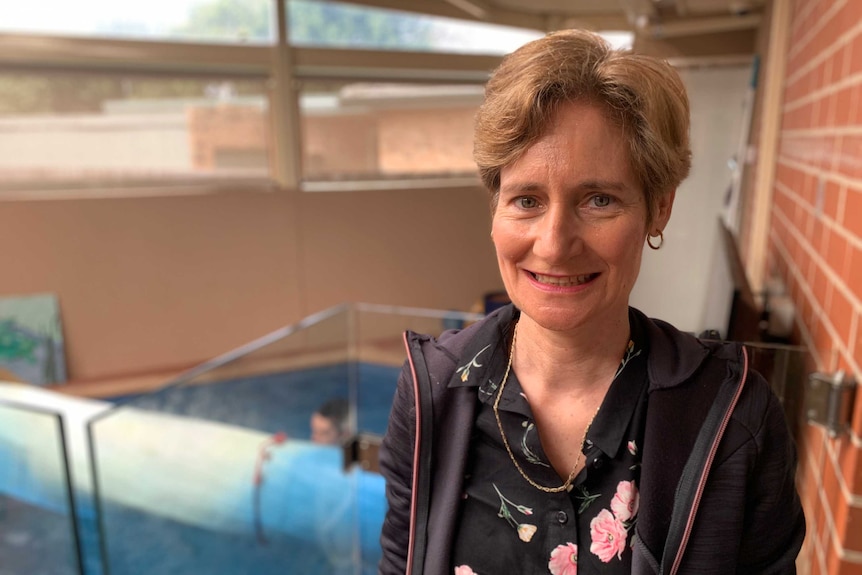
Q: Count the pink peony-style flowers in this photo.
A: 4